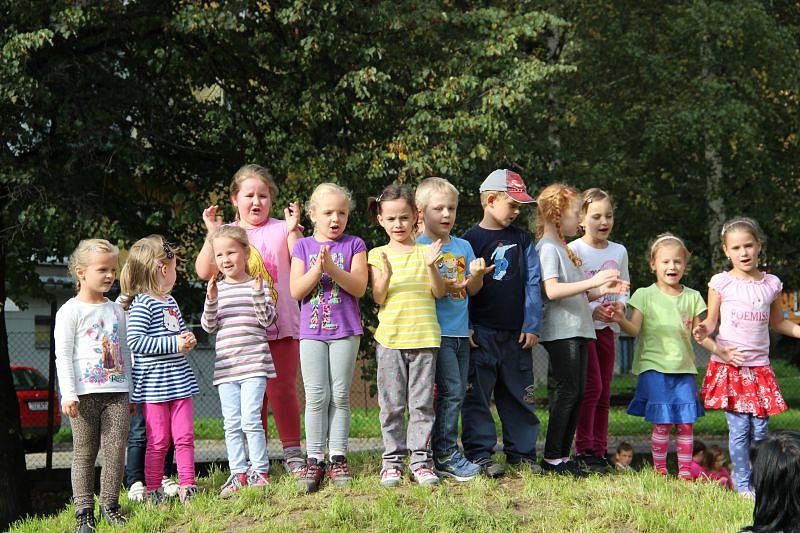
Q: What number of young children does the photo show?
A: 12